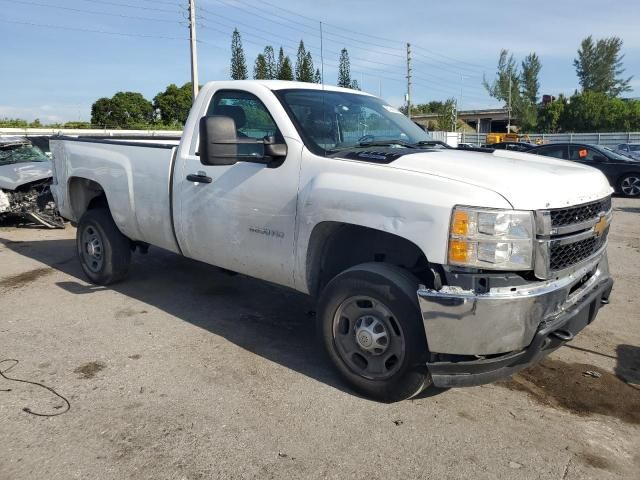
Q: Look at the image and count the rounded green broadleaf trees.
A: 2